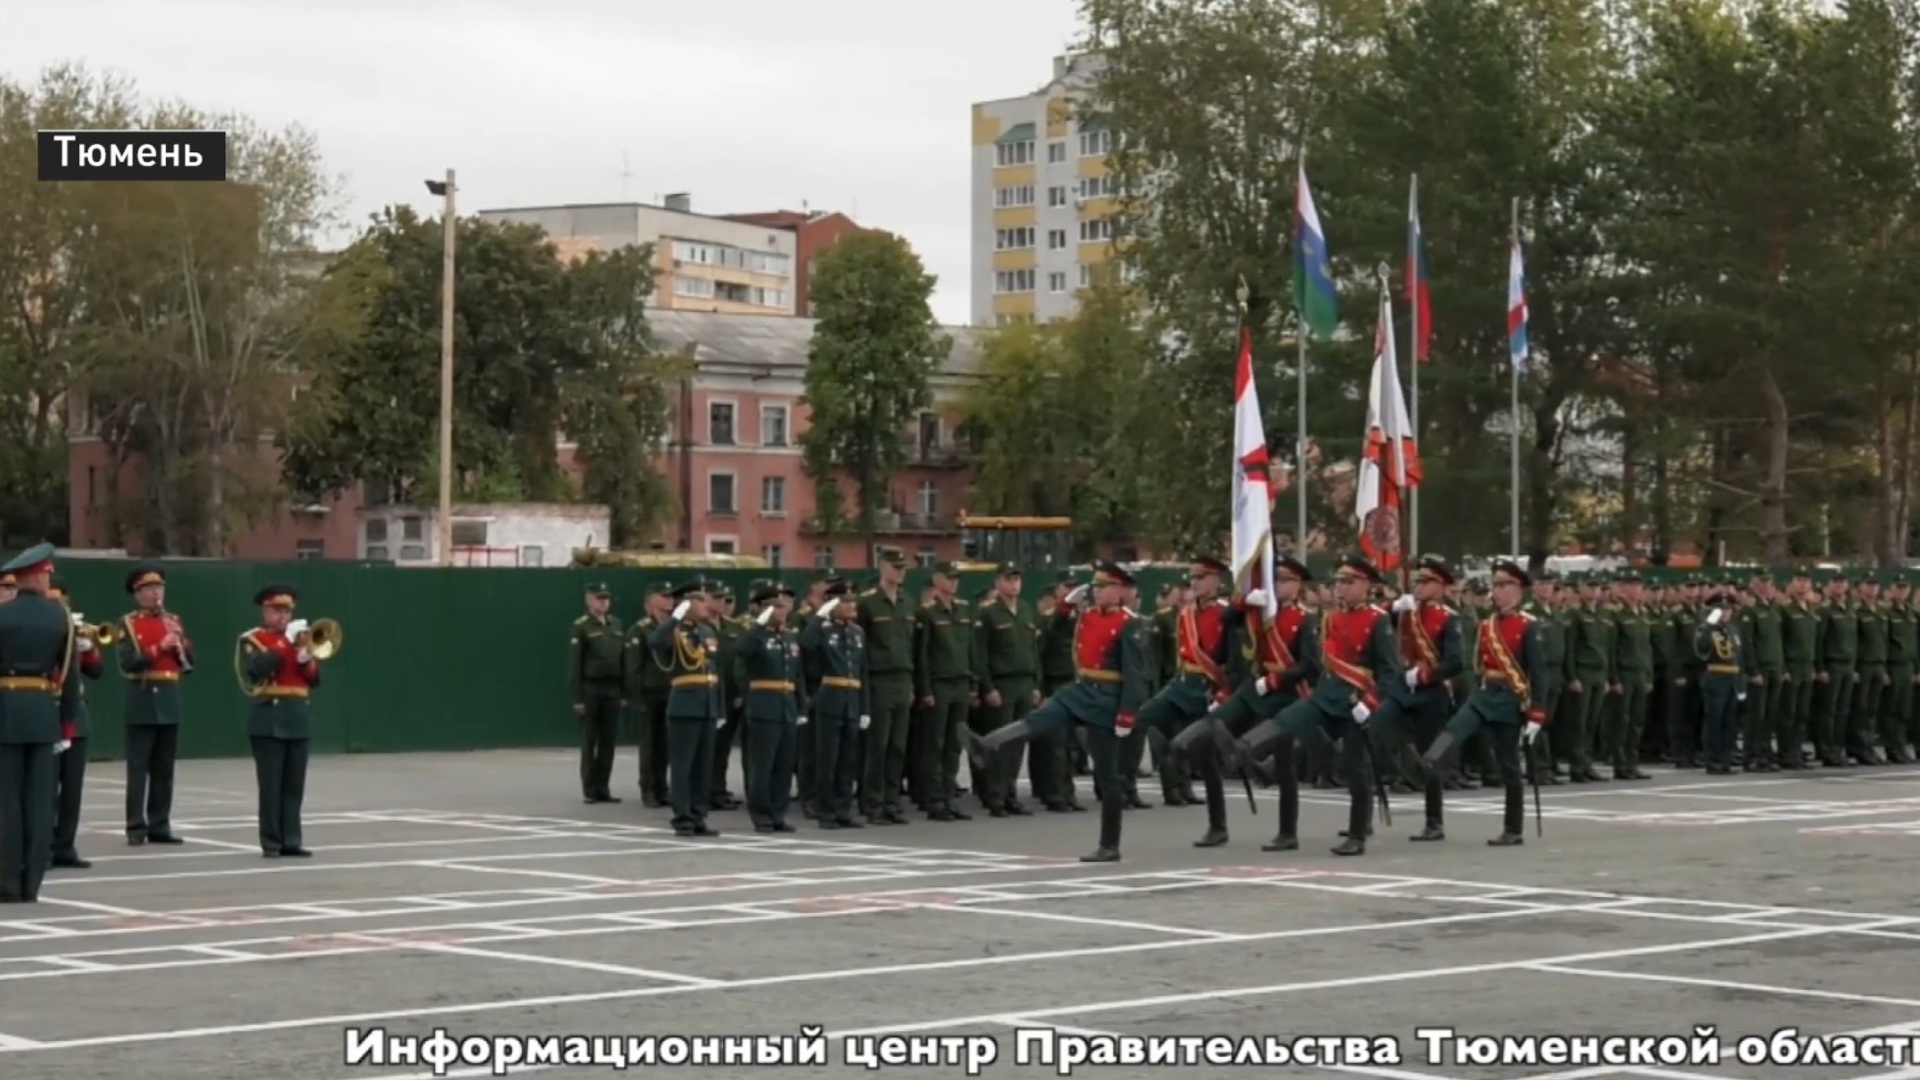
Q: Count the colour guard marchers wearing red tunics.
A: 6